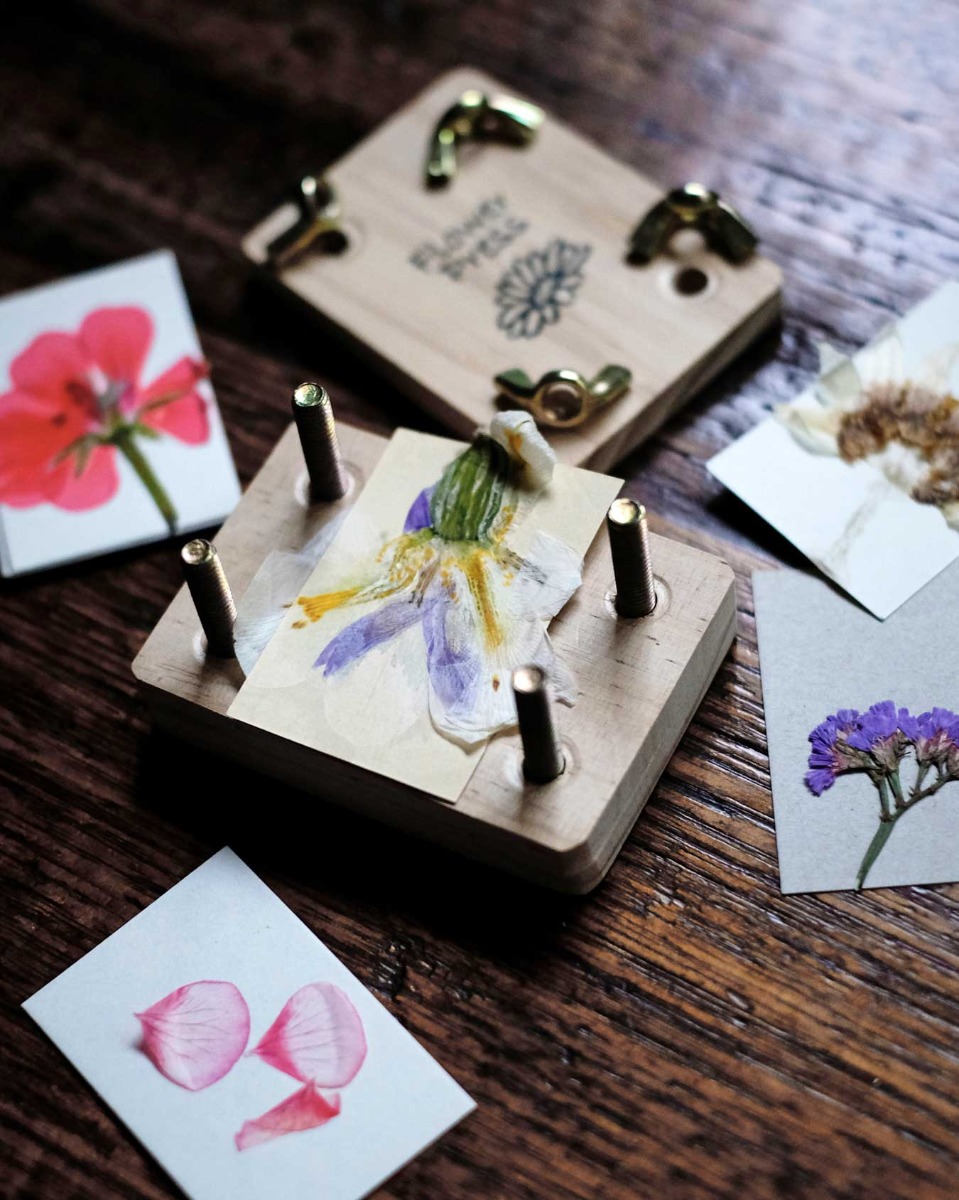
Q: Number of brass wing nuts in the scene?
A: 4